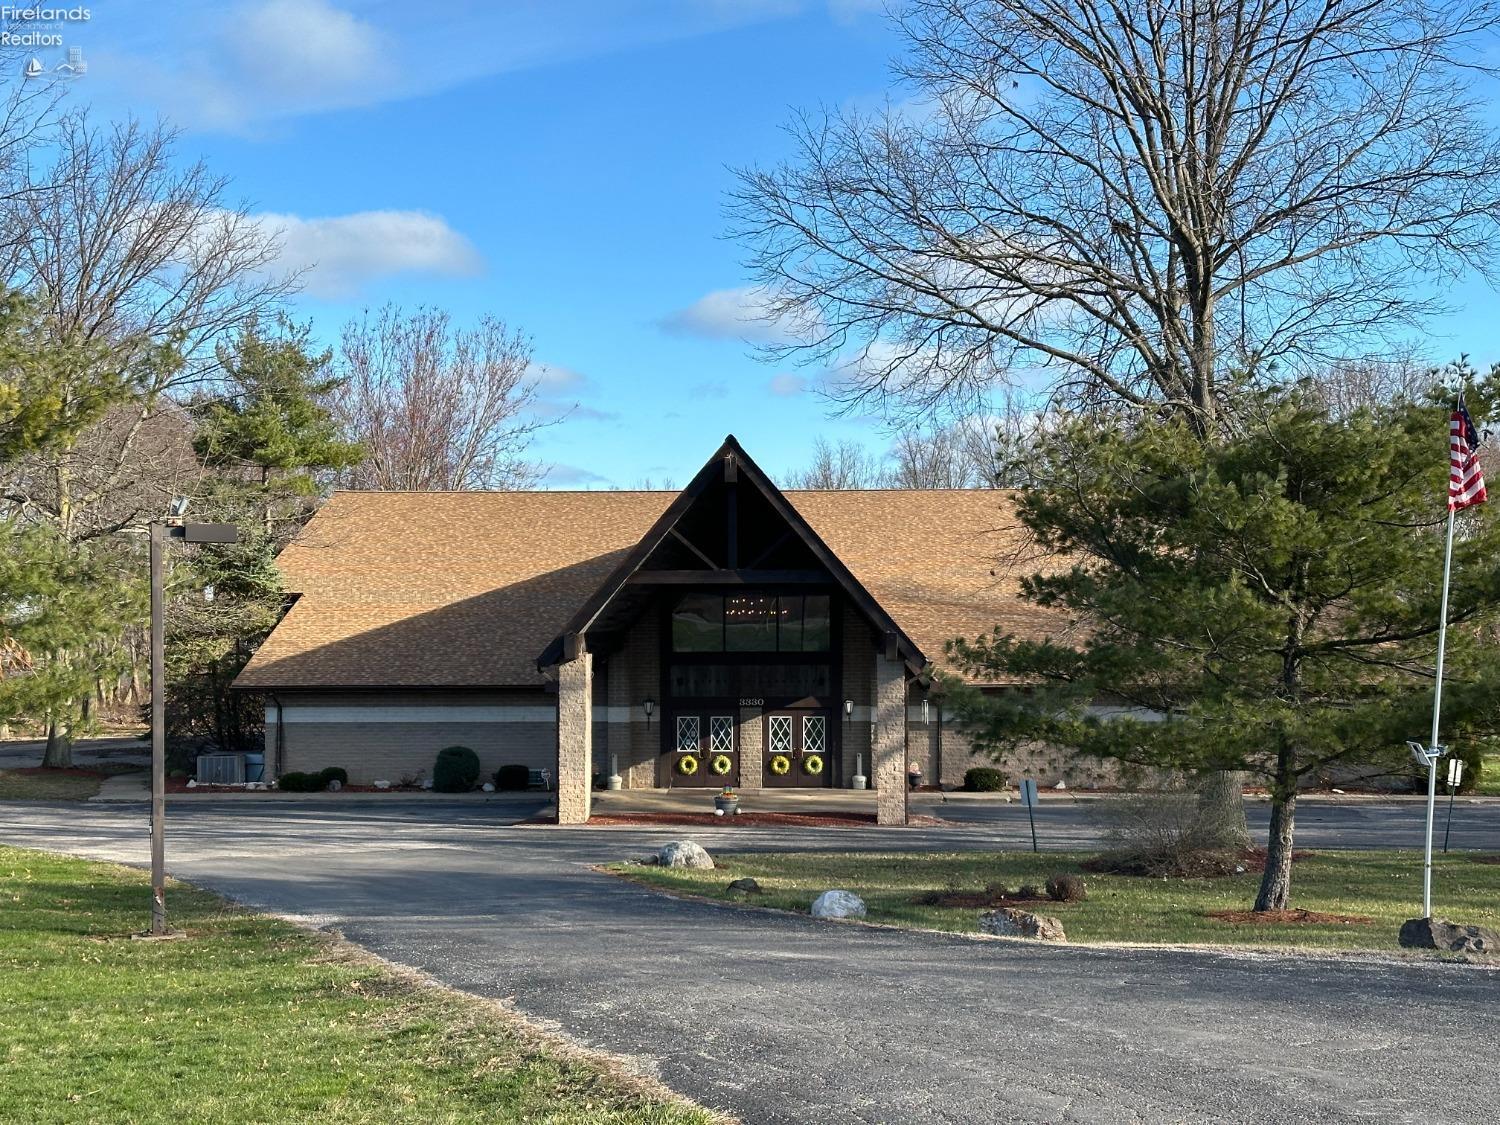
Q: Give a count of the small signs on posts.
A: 2